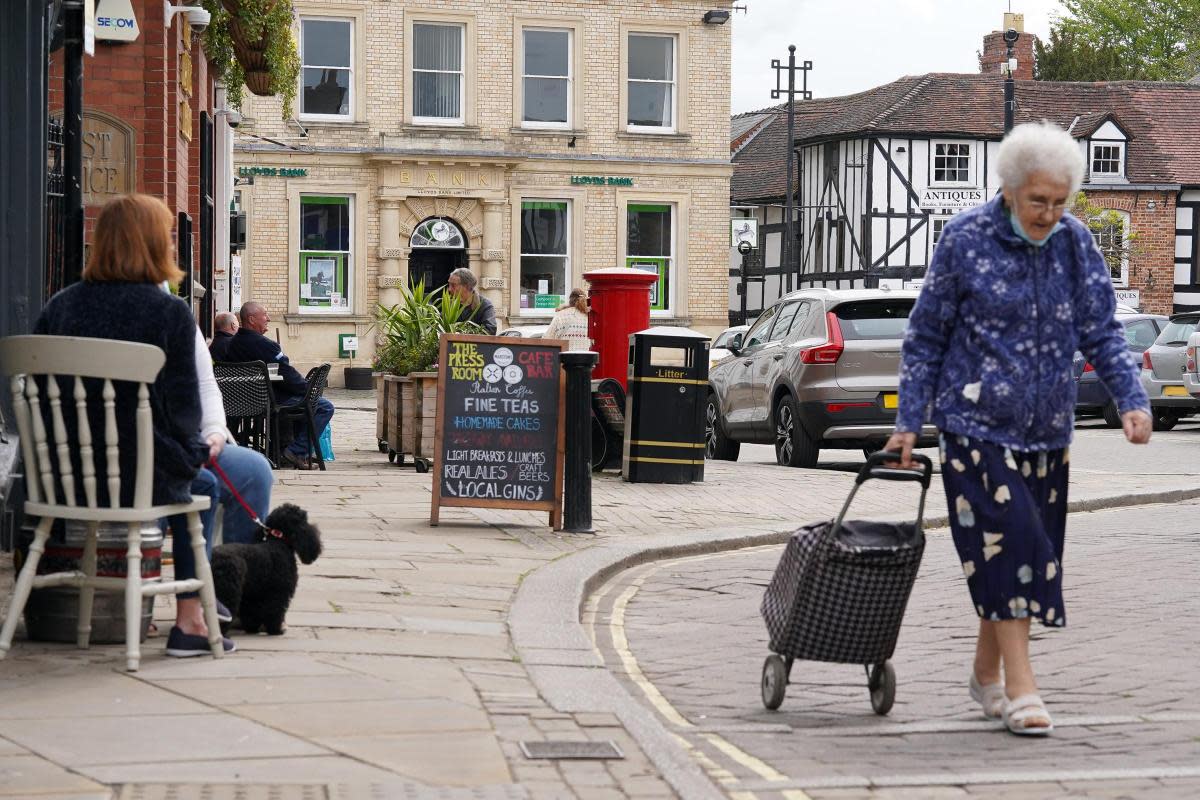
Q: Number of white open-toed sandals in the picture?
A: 2